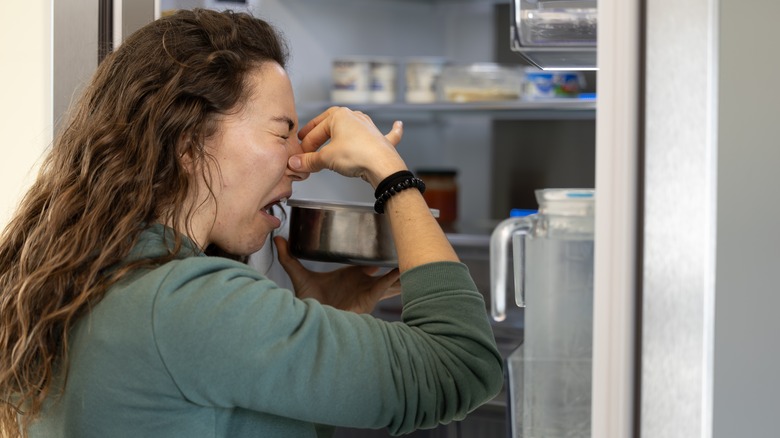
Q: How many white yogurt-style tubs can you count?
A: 3